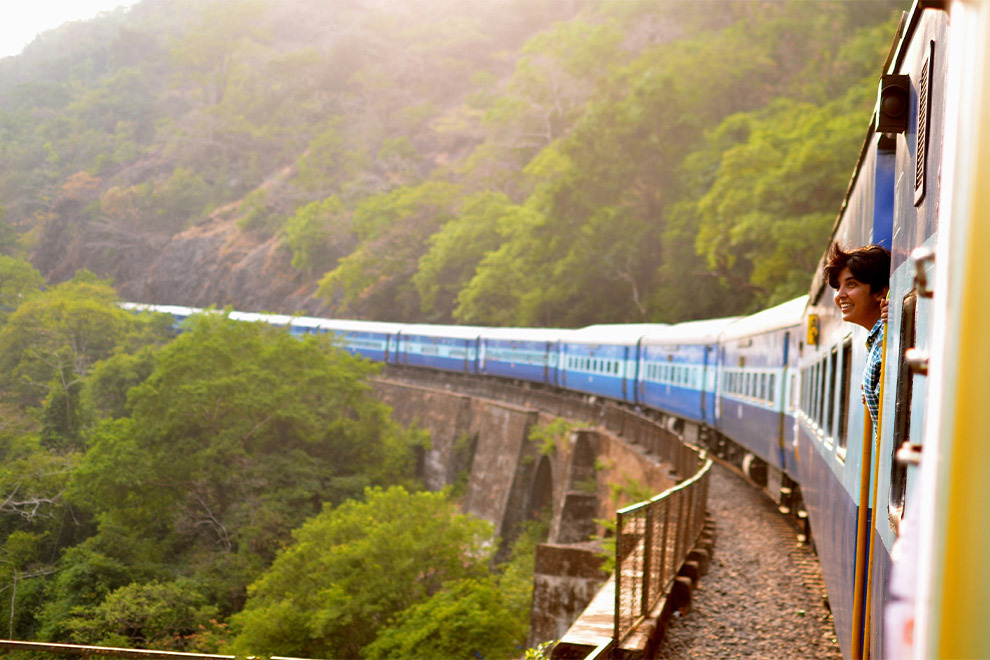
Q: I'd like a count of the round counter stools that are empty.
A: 0